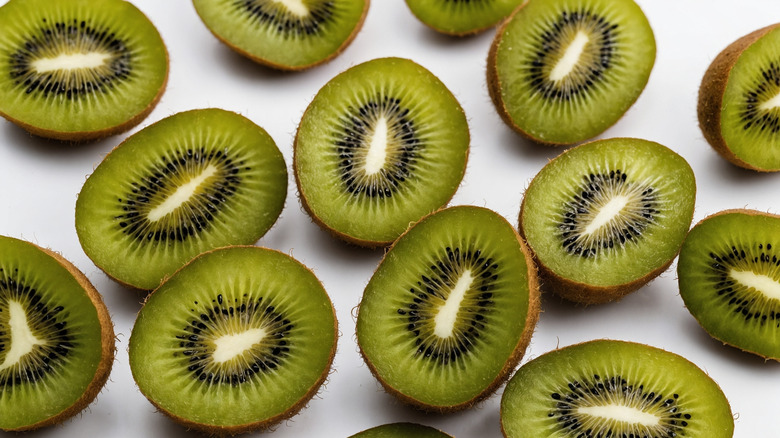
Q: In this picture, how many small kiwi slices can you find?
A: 14